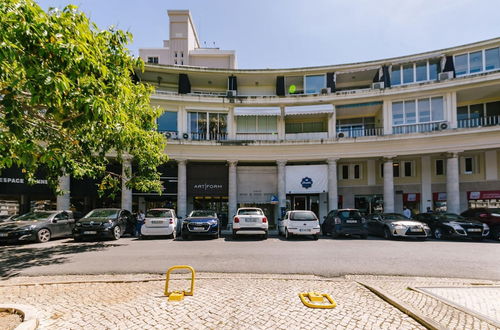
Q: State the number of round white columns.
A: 8